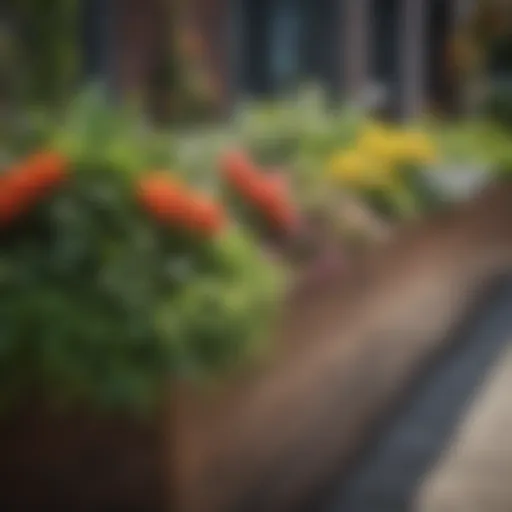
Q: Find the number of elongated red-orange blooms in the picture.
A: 3